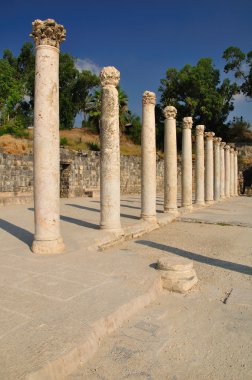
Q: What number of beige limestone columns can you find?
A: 12